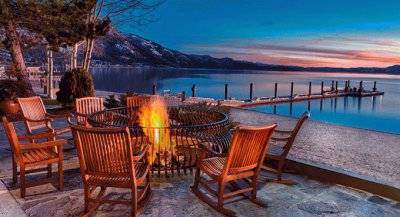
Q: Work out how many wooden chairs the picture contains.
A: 7